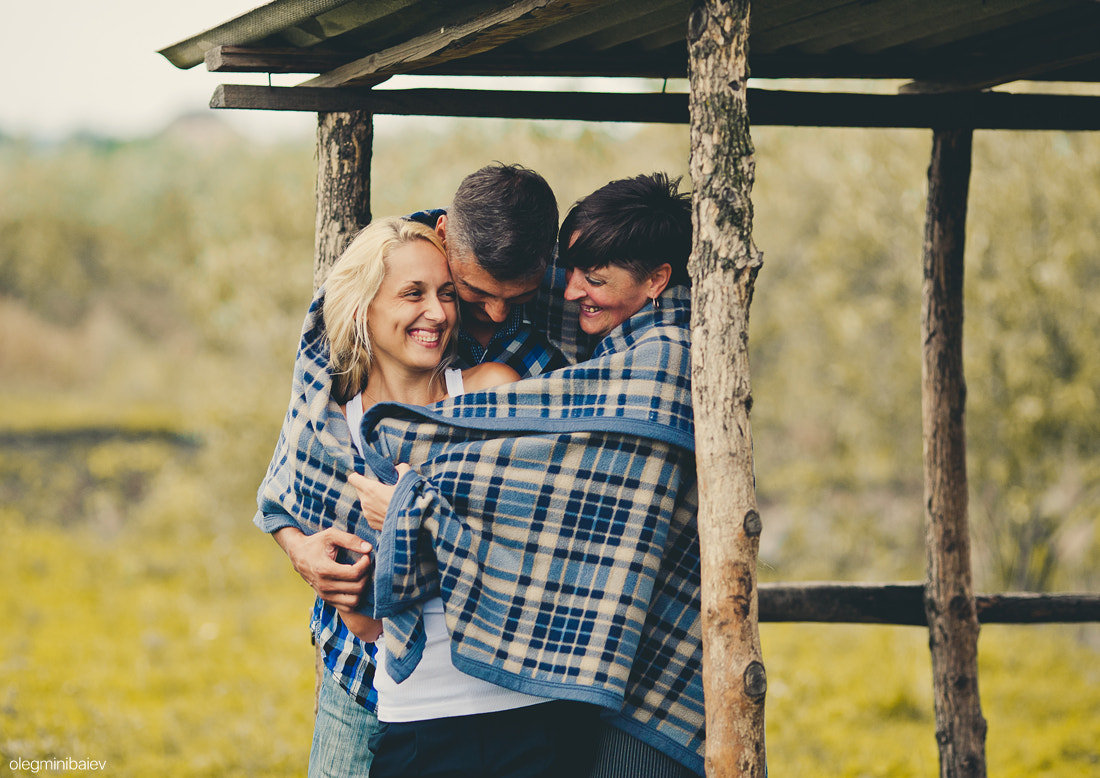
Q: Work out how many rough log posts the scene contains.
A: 3